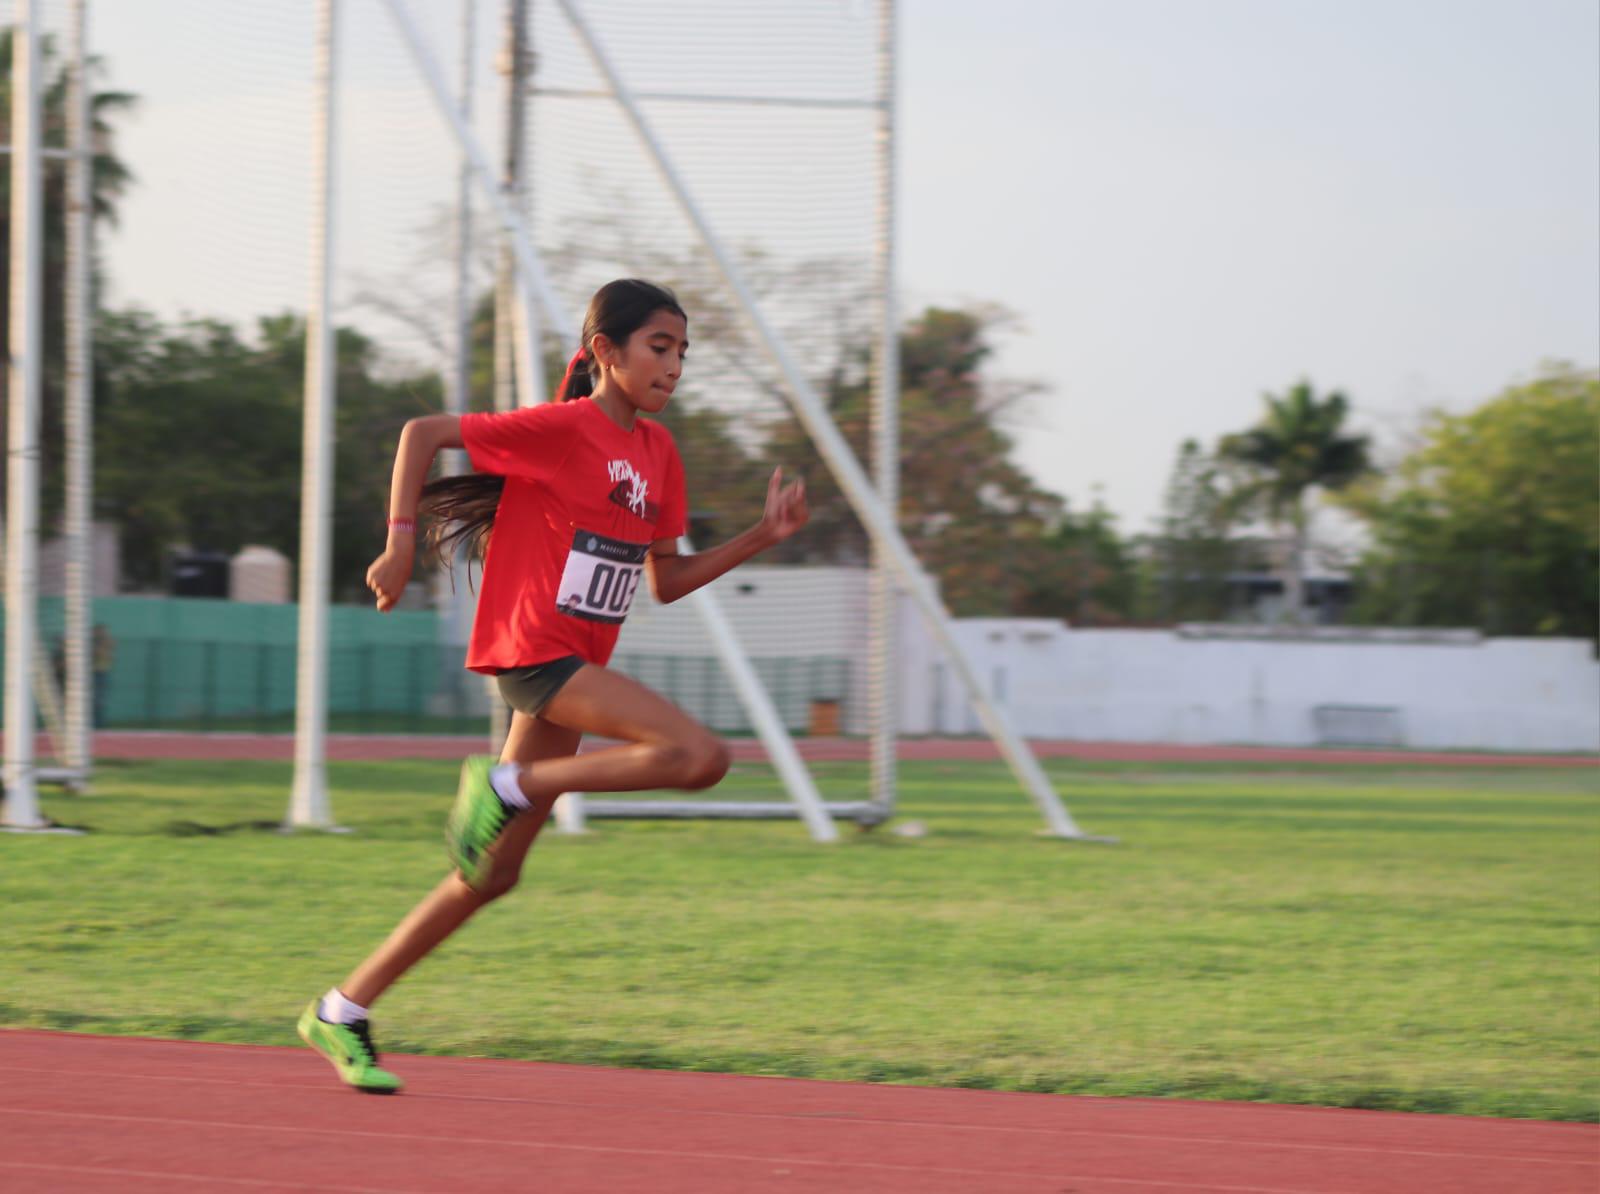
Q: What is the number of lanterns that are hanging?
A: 0